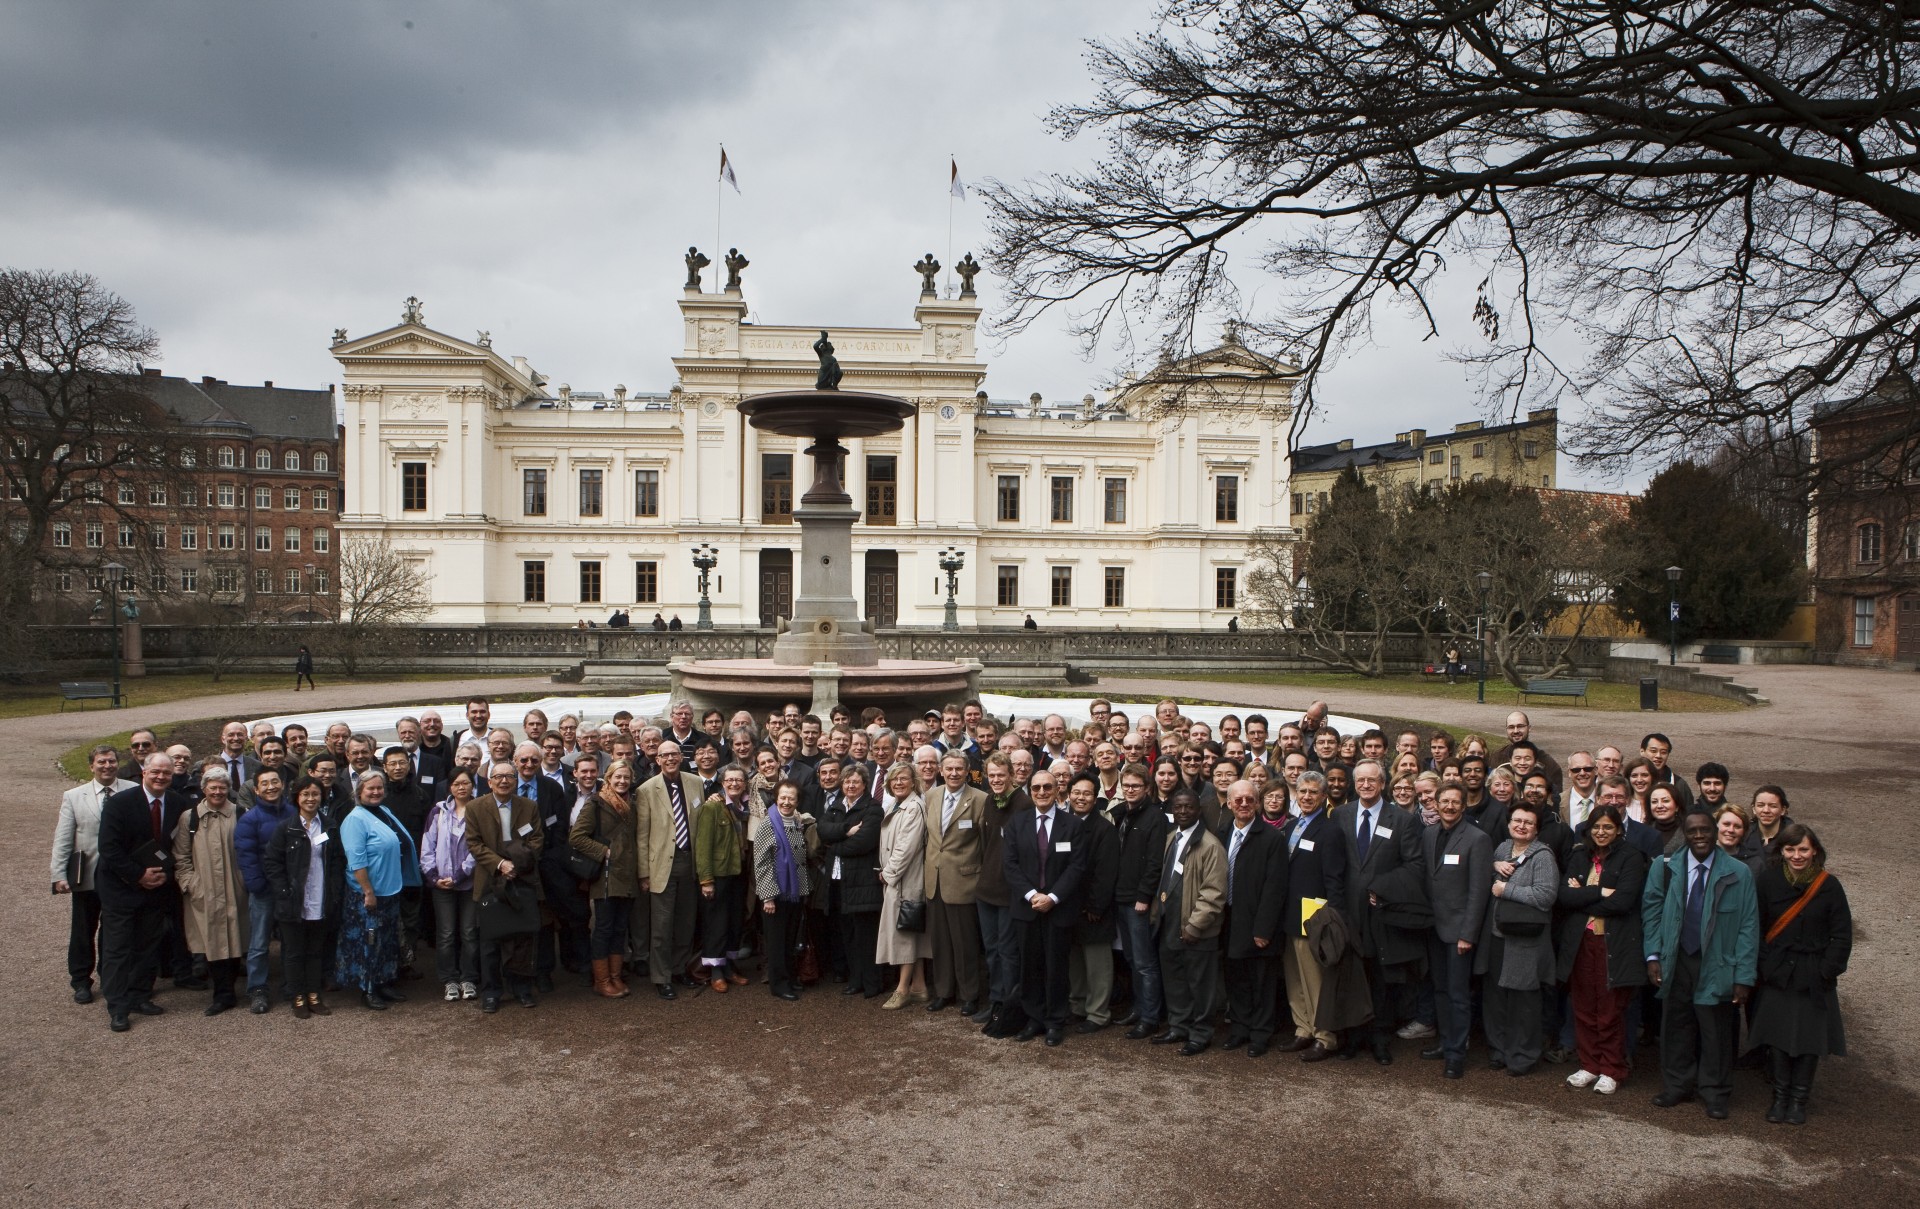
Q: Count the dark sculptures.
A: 5